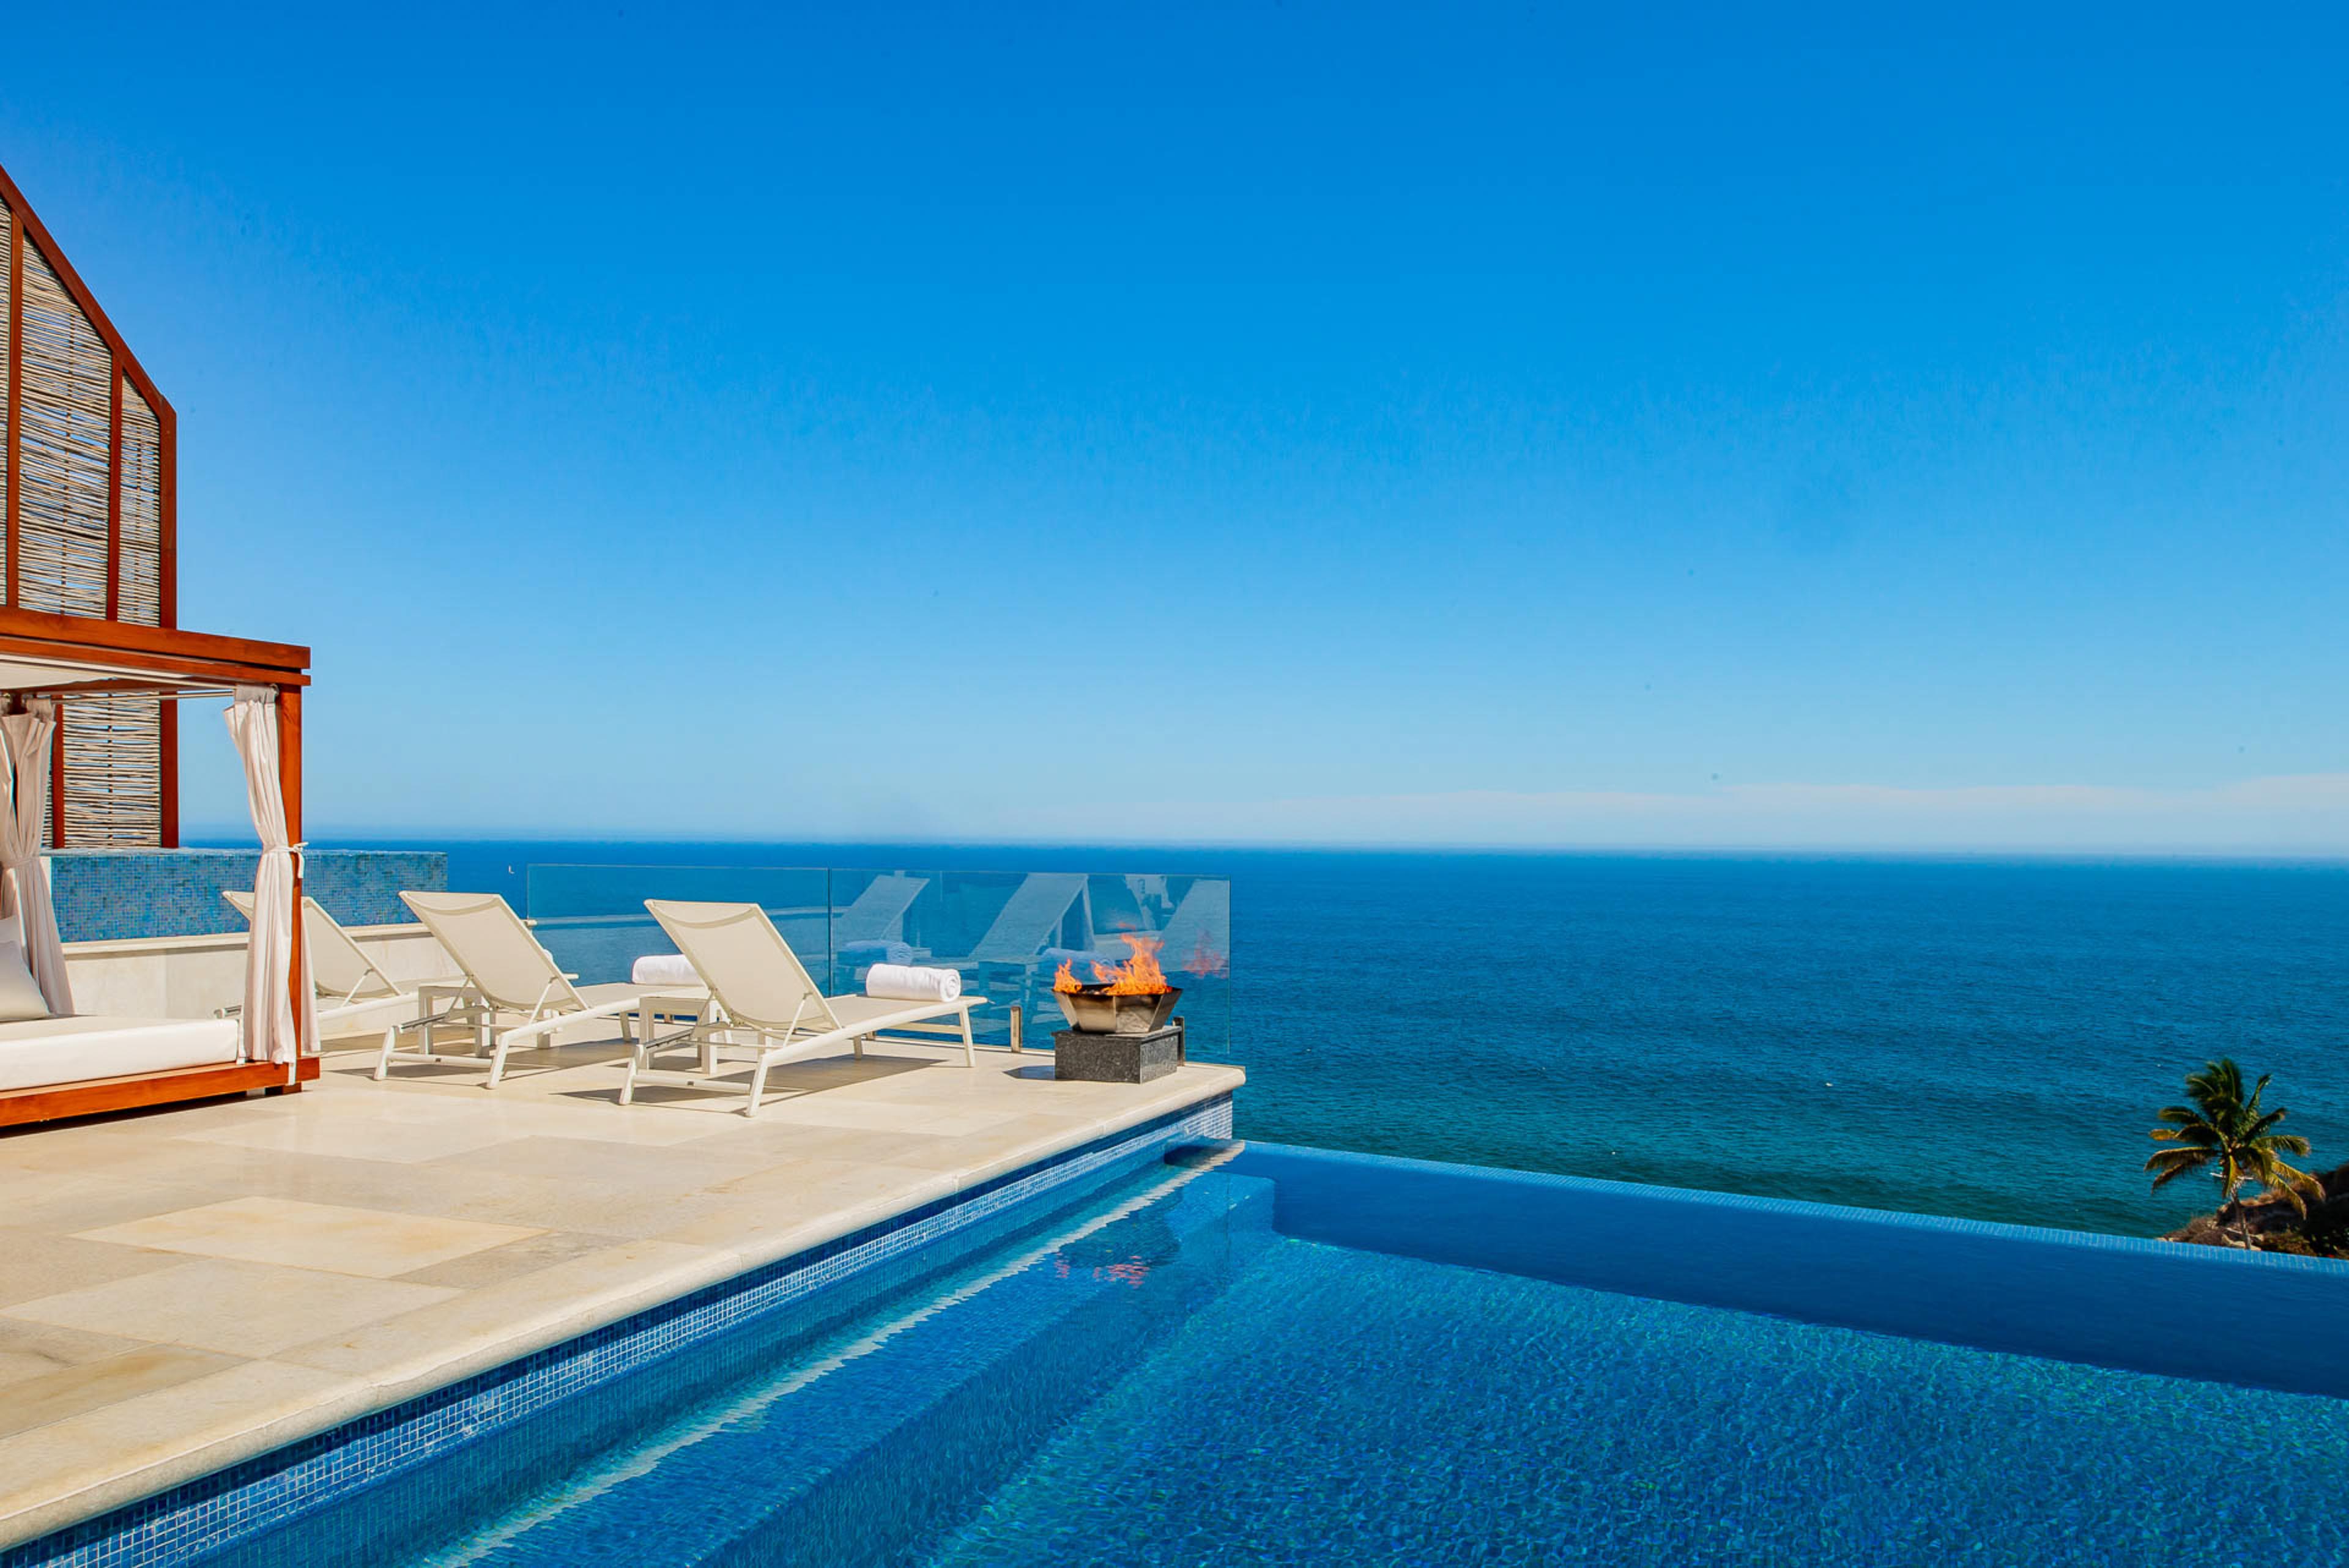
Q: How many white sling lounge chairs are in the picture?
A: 3